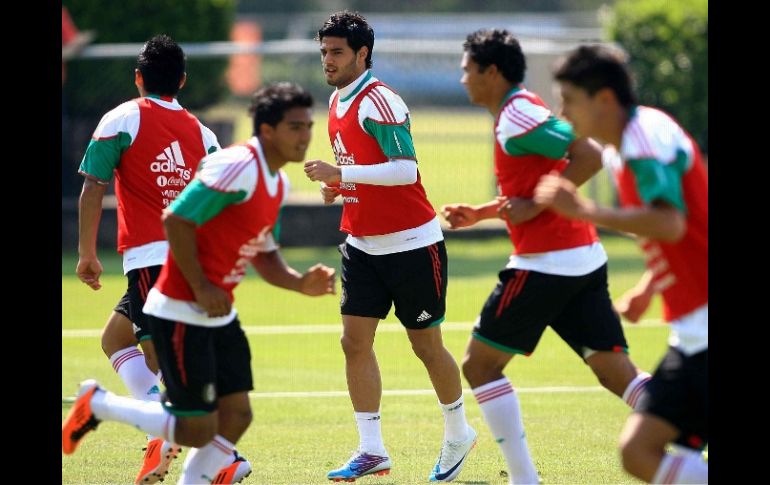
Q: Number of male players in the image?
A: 5